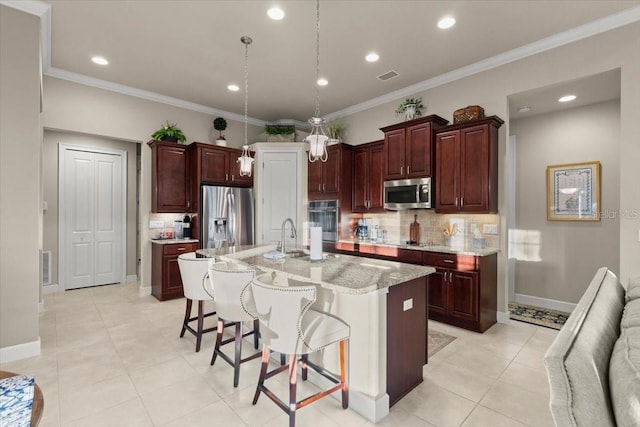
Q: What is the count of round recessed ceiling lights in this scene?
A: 7